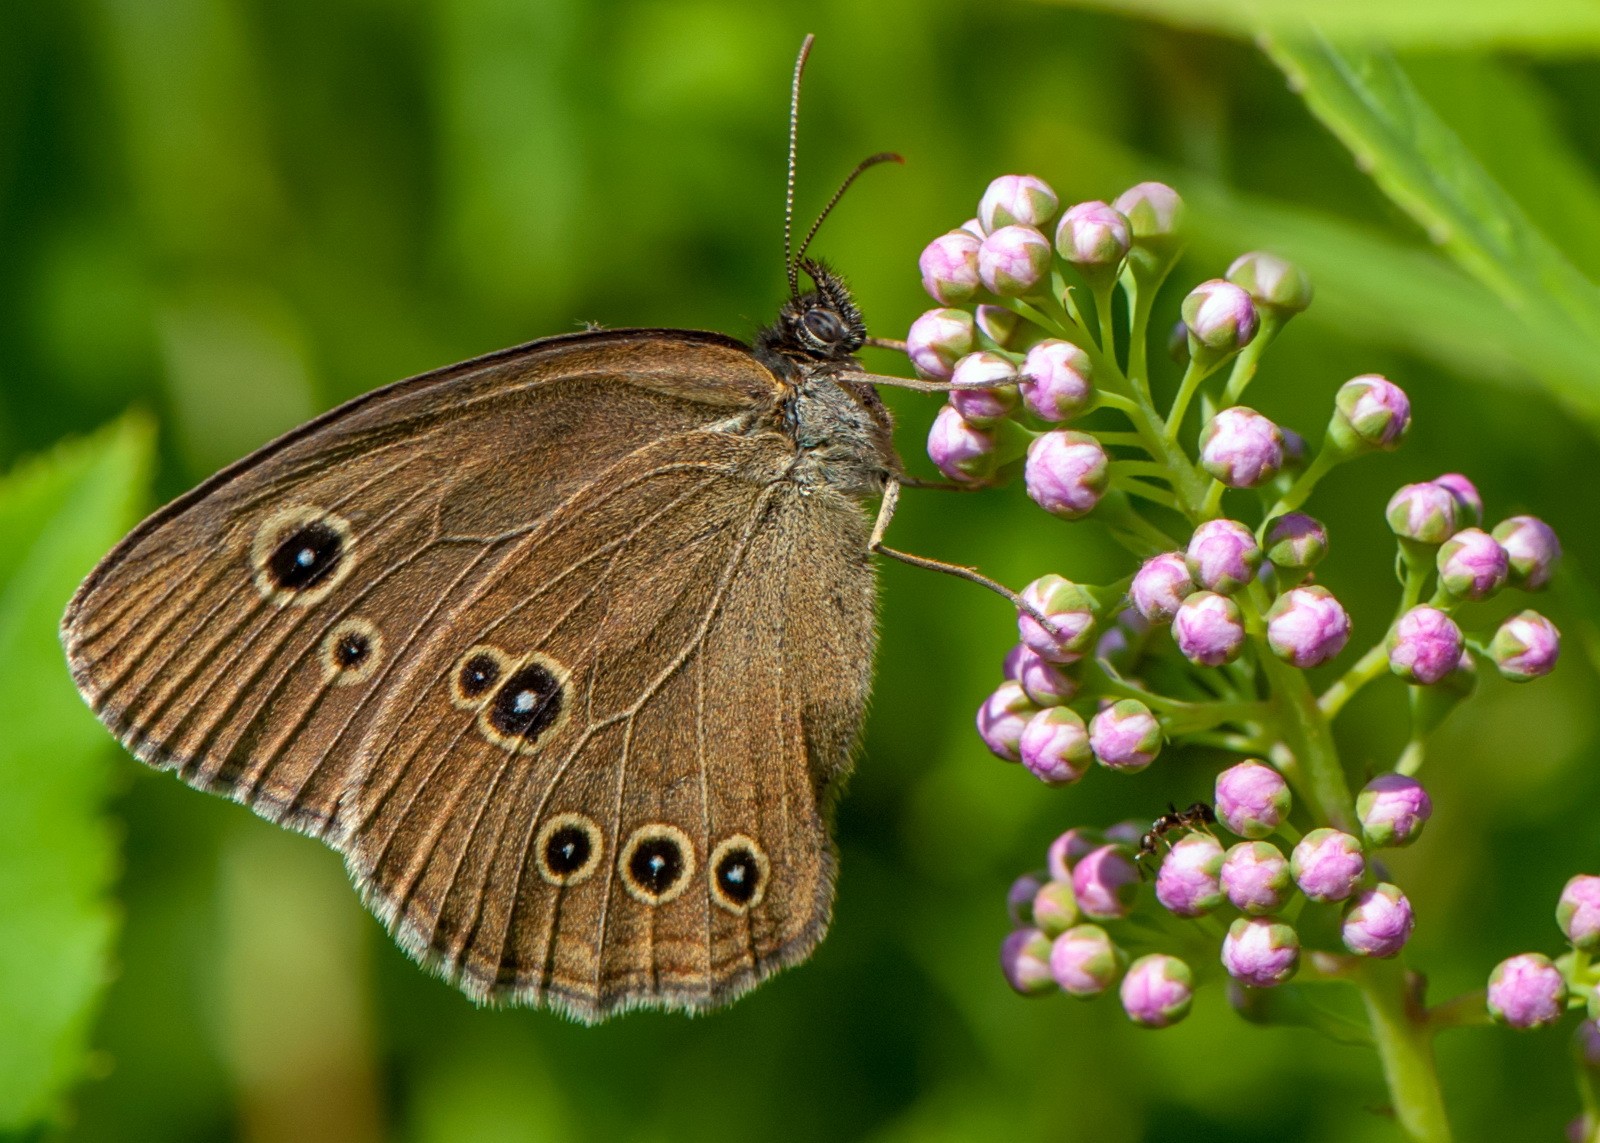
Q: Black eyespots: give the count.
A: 7